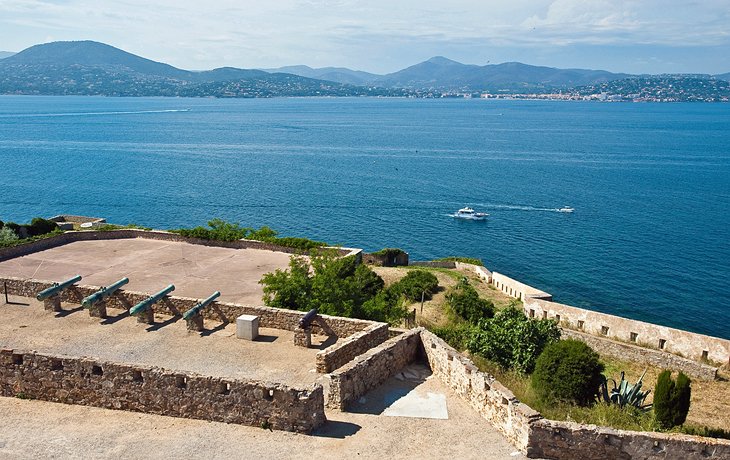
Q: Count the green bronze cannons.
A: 4